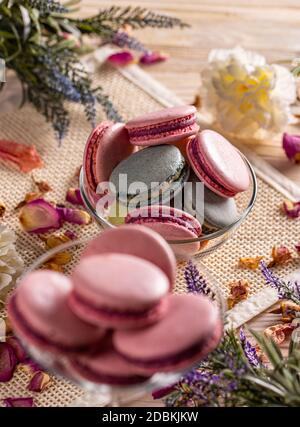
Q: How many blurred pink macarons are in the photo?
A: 5